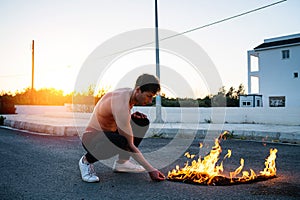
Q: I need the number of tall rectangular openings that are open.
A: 2